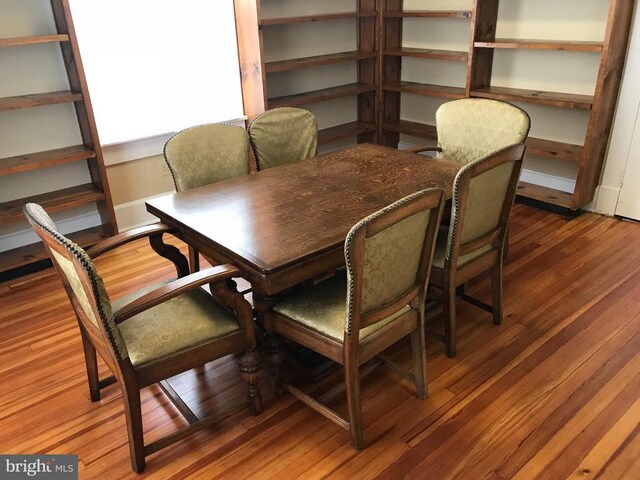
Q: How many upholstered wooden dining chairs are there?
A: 6